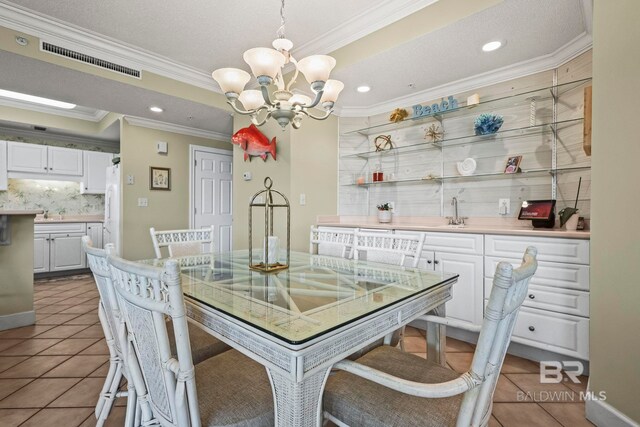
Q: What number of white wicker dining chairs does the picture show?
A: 6